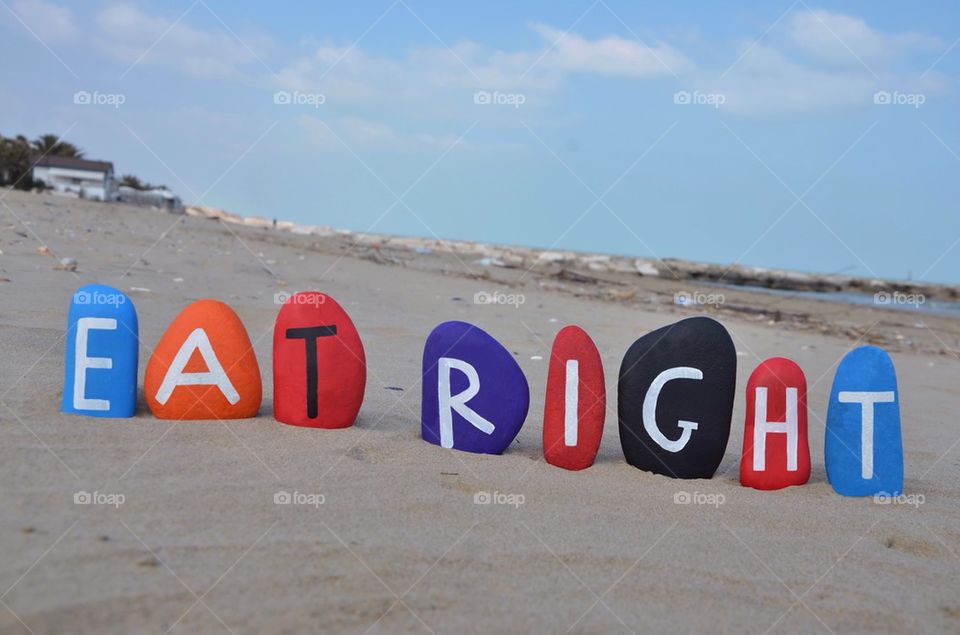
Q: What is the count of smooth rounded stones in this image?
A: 8